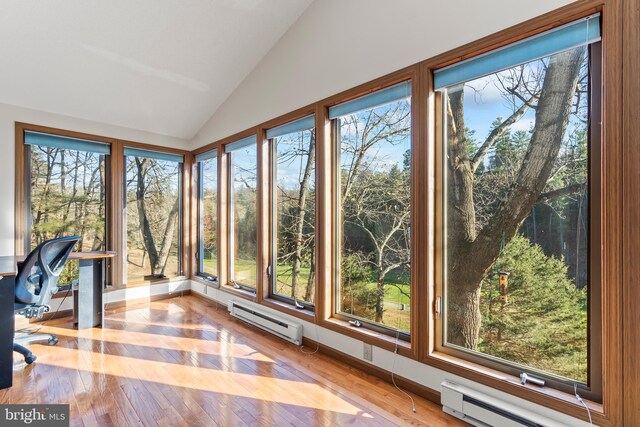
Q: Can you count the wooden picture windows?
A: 7